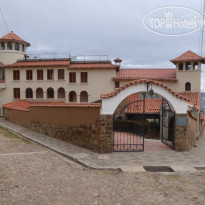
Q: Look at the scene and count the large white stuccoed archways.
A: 1